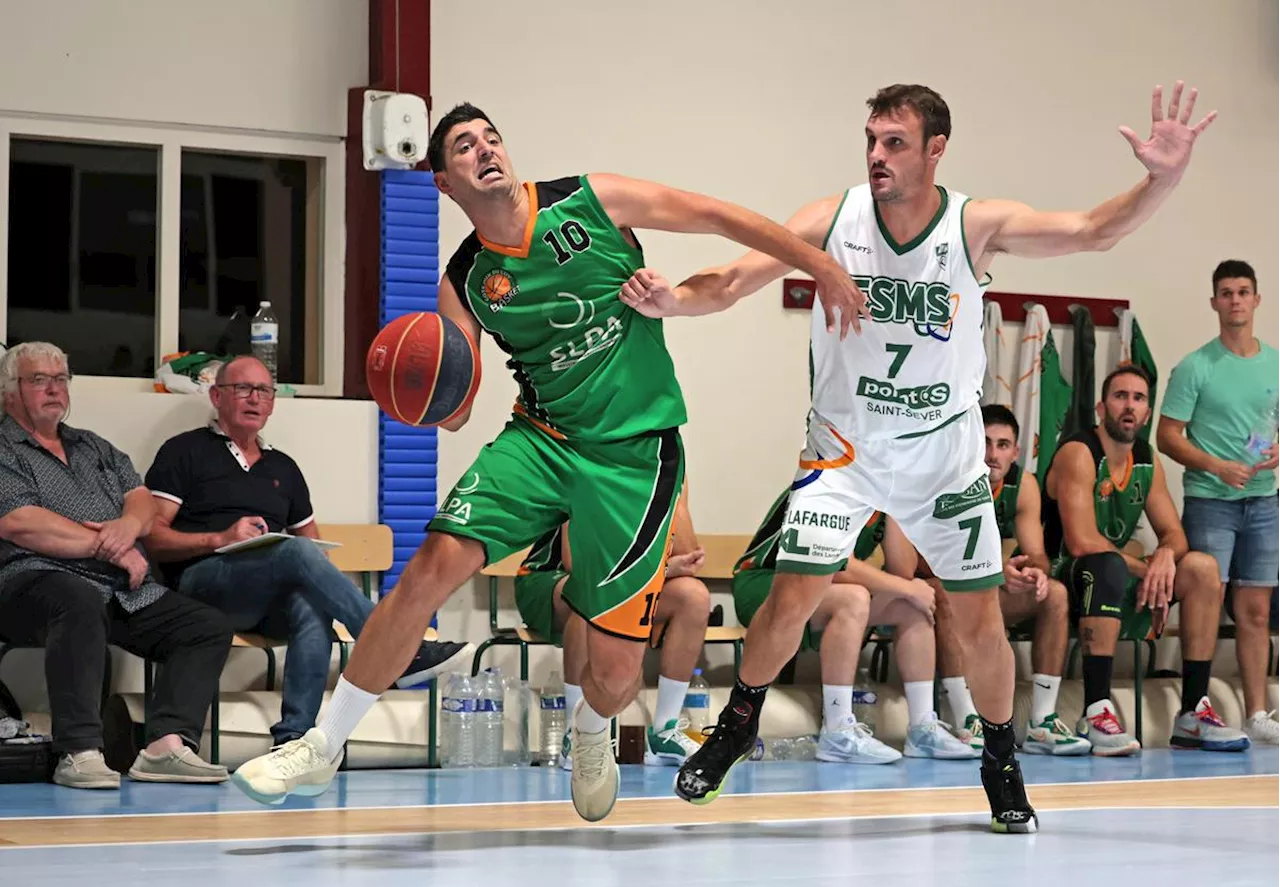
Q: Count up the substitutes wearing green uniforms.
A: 4